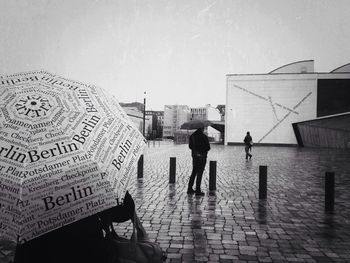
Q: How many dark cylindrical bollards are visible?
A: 5